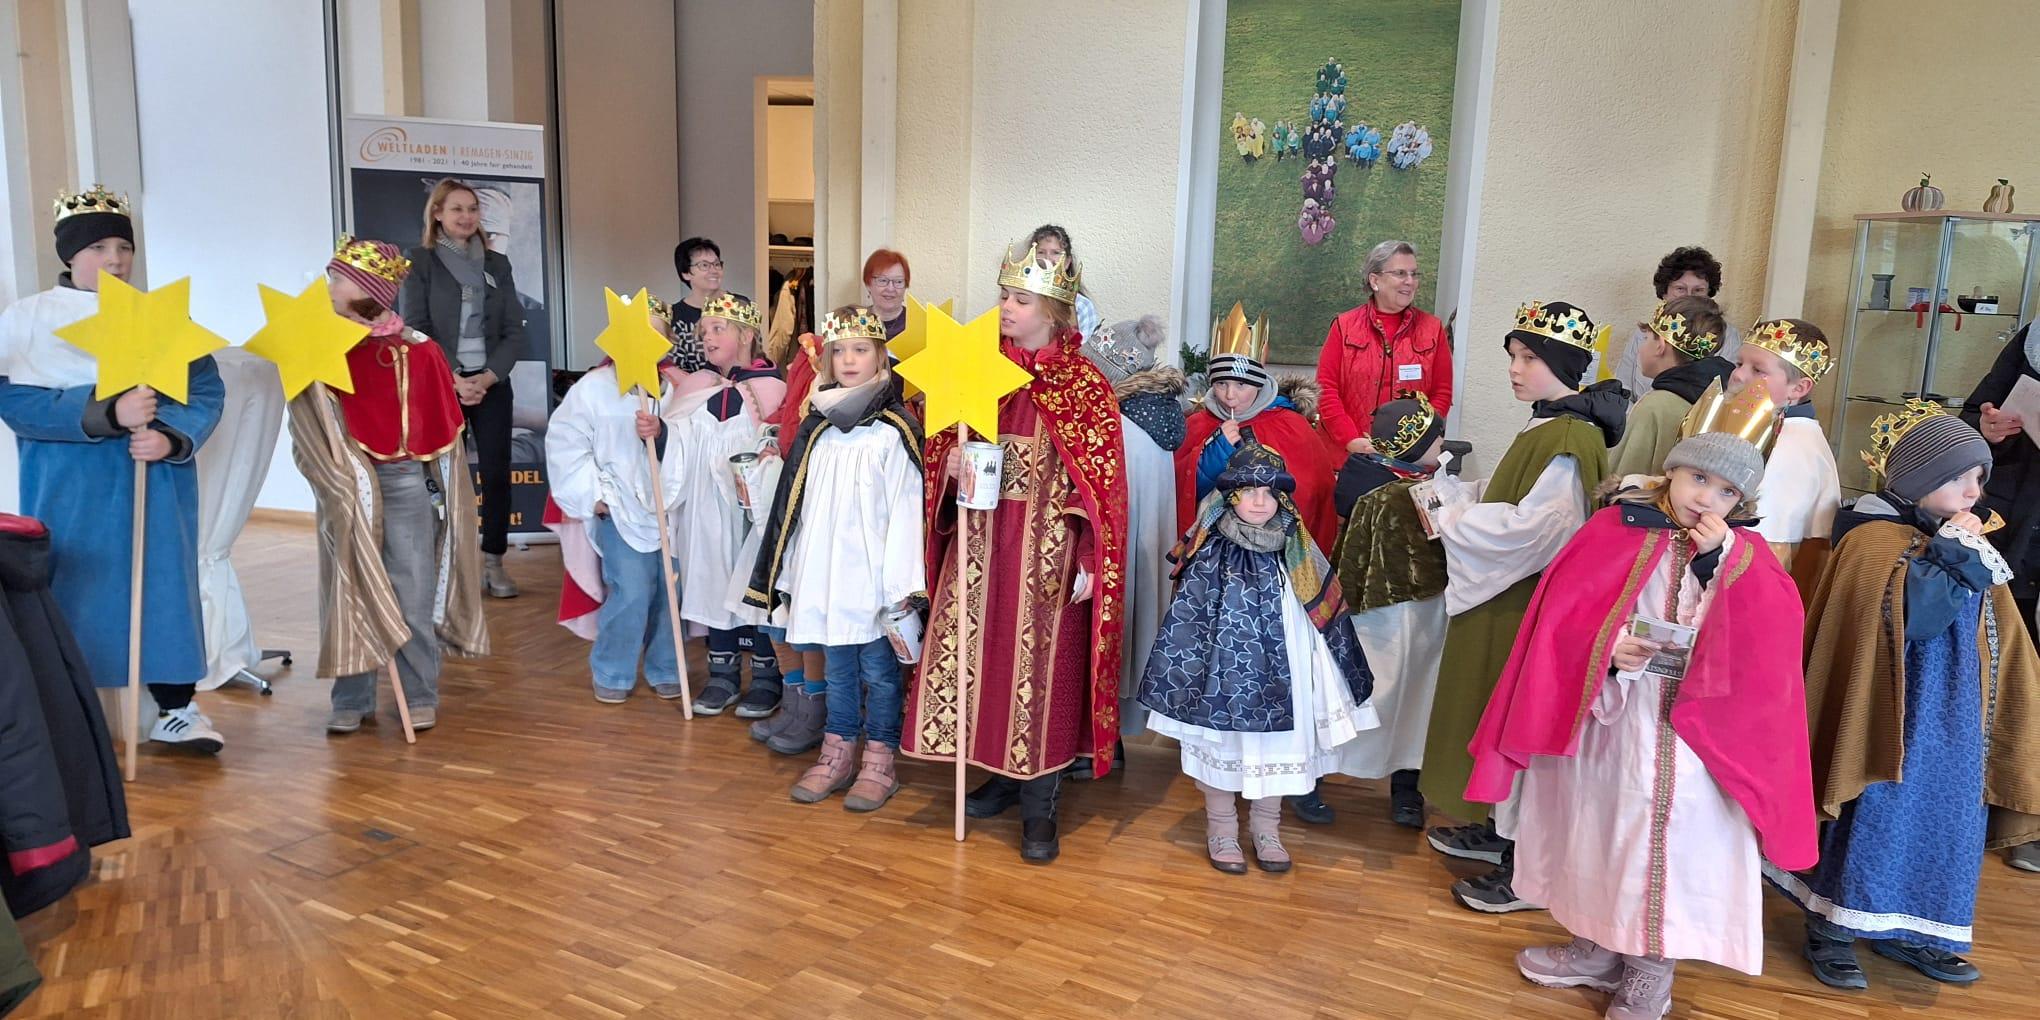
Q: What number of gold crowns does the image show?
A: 13